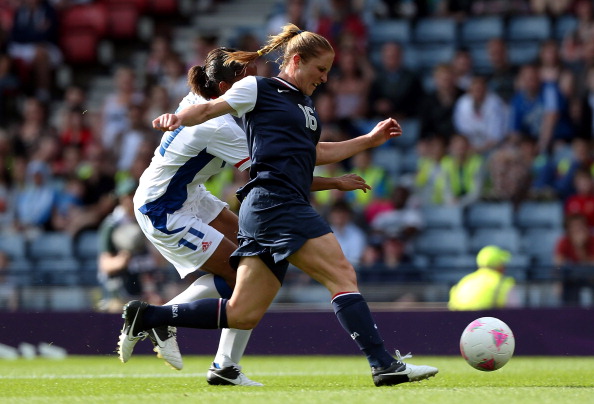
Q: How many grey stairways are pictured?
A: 1